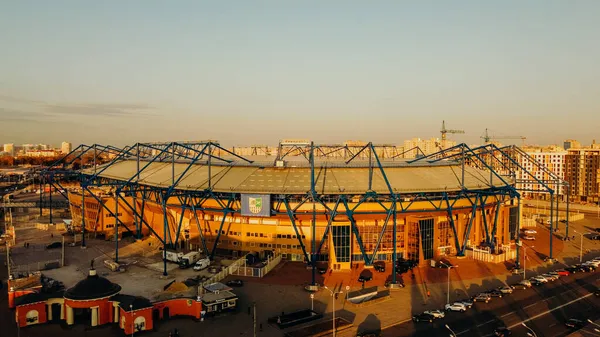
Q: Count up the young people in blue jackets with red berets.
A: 0